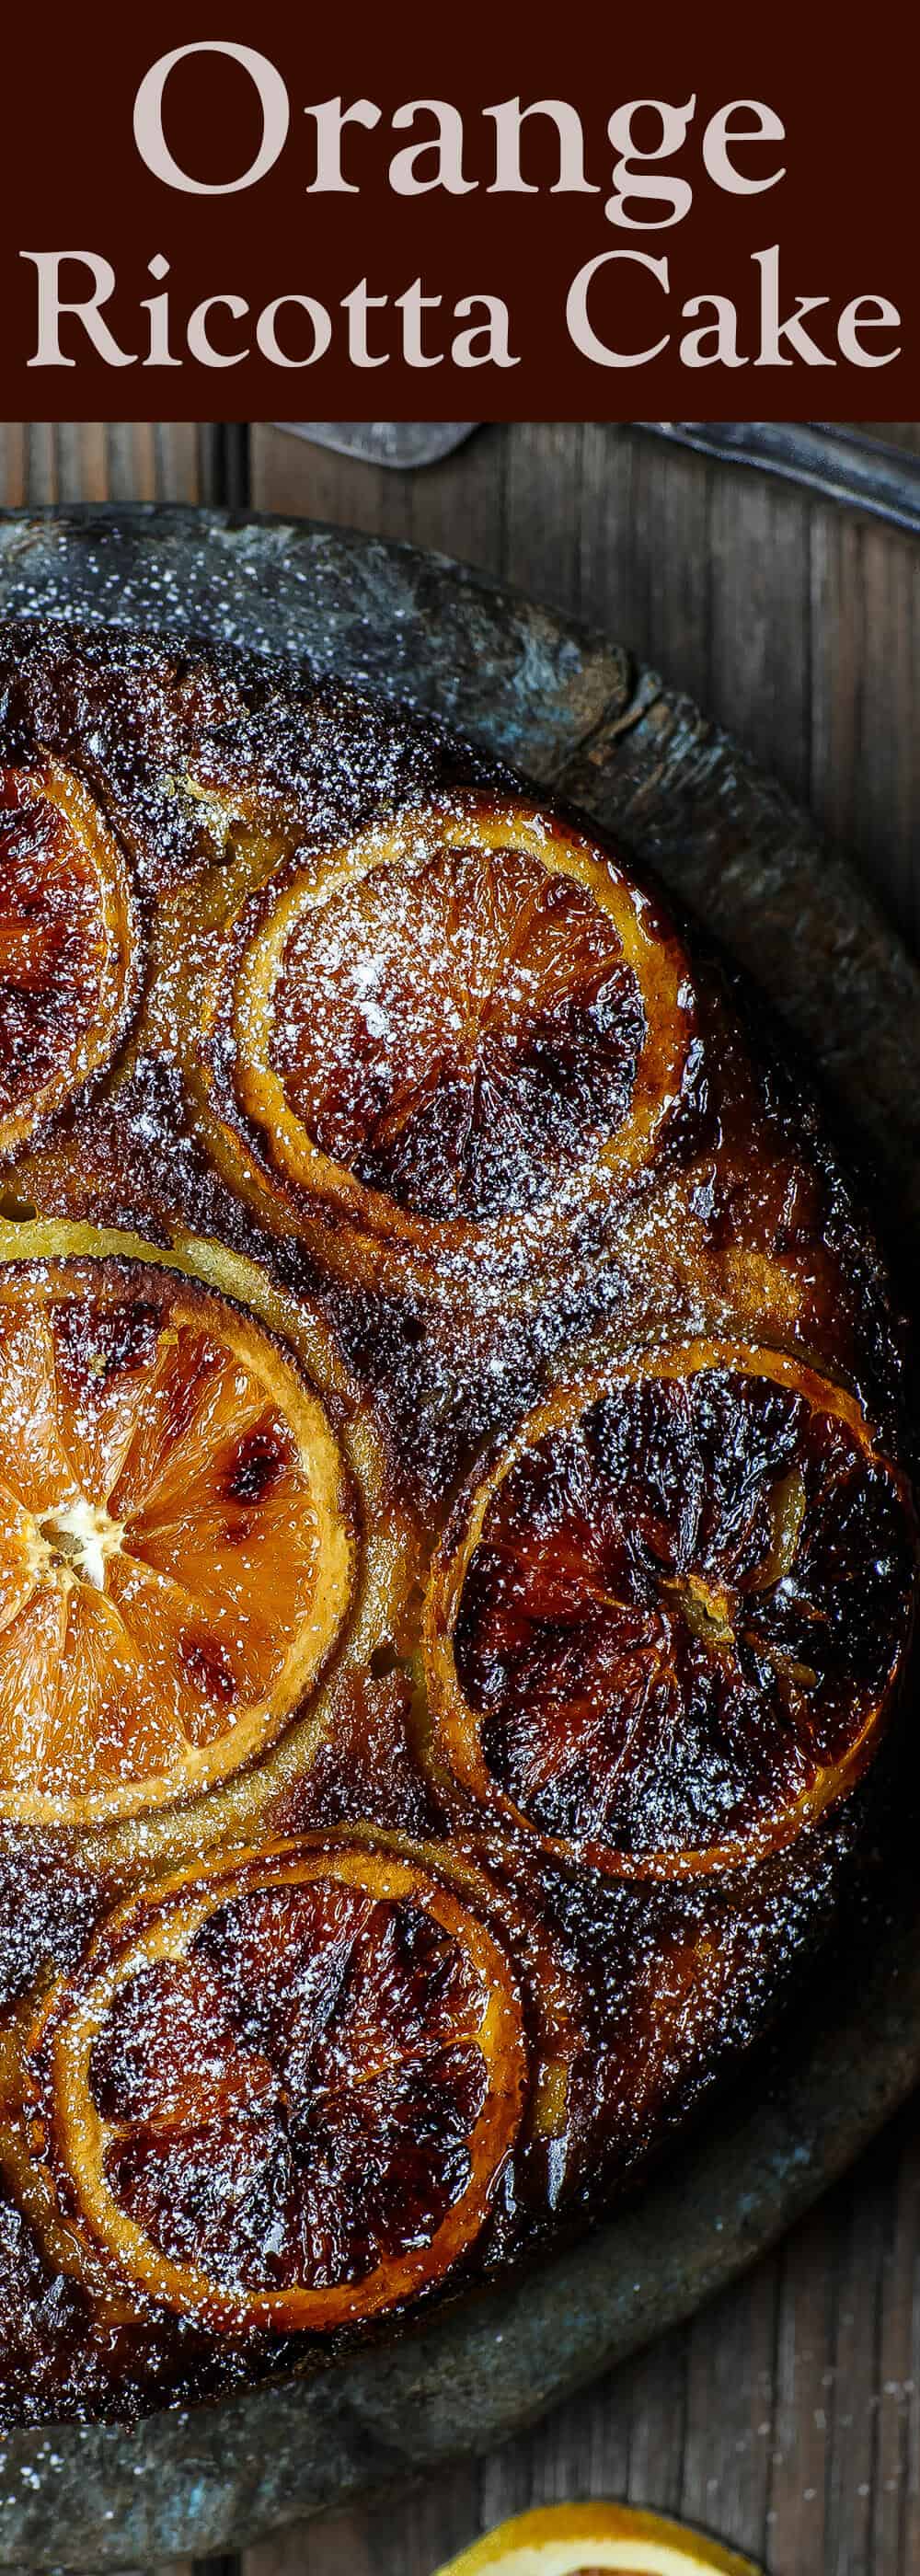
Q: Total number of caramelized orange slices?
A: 5